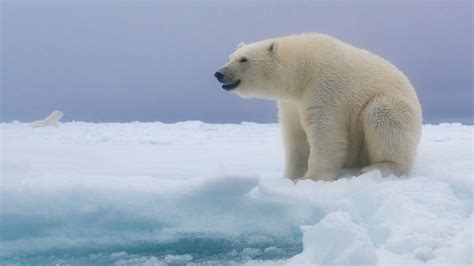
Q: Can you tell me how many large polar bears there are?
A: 1